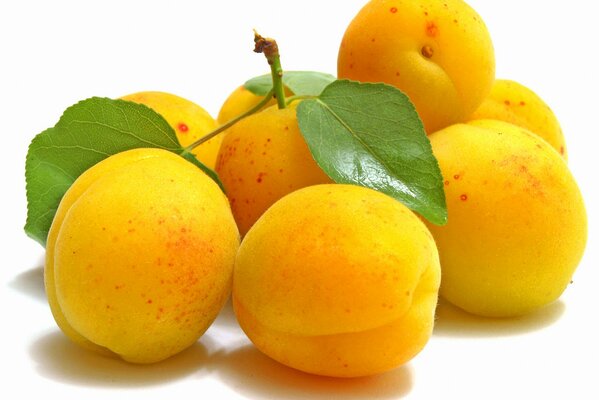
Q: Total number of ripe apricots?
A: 8